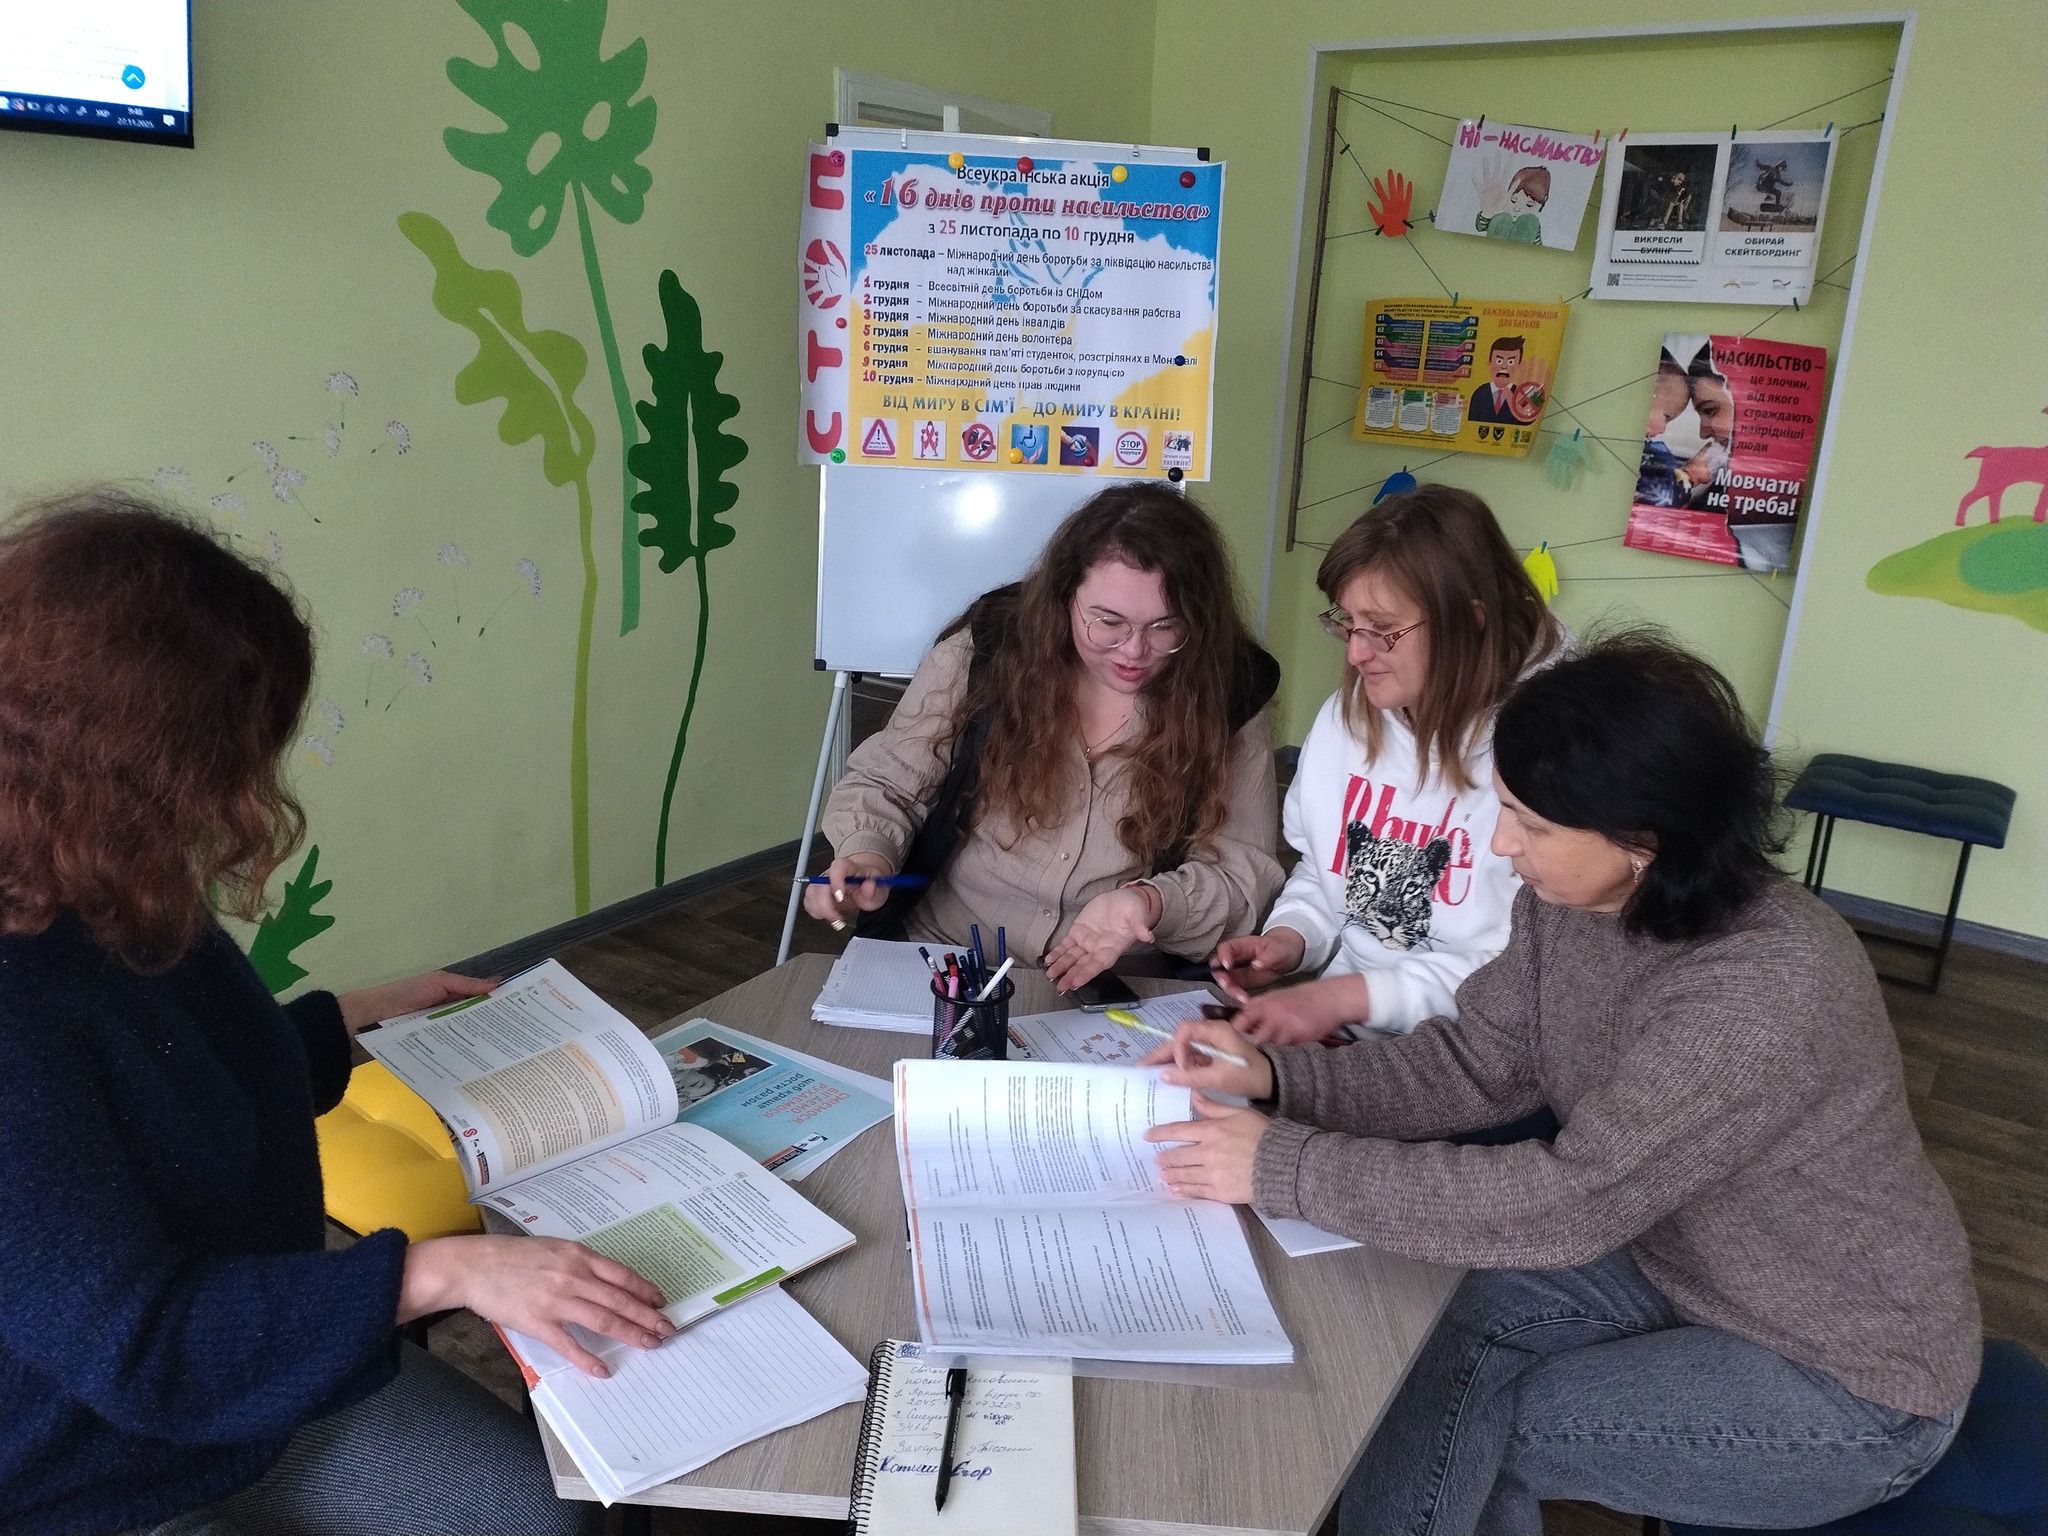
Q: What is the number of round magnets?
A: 11